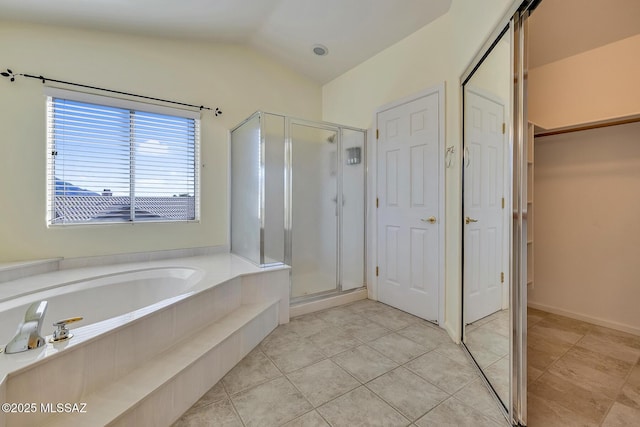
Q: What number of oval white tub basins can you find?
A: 1